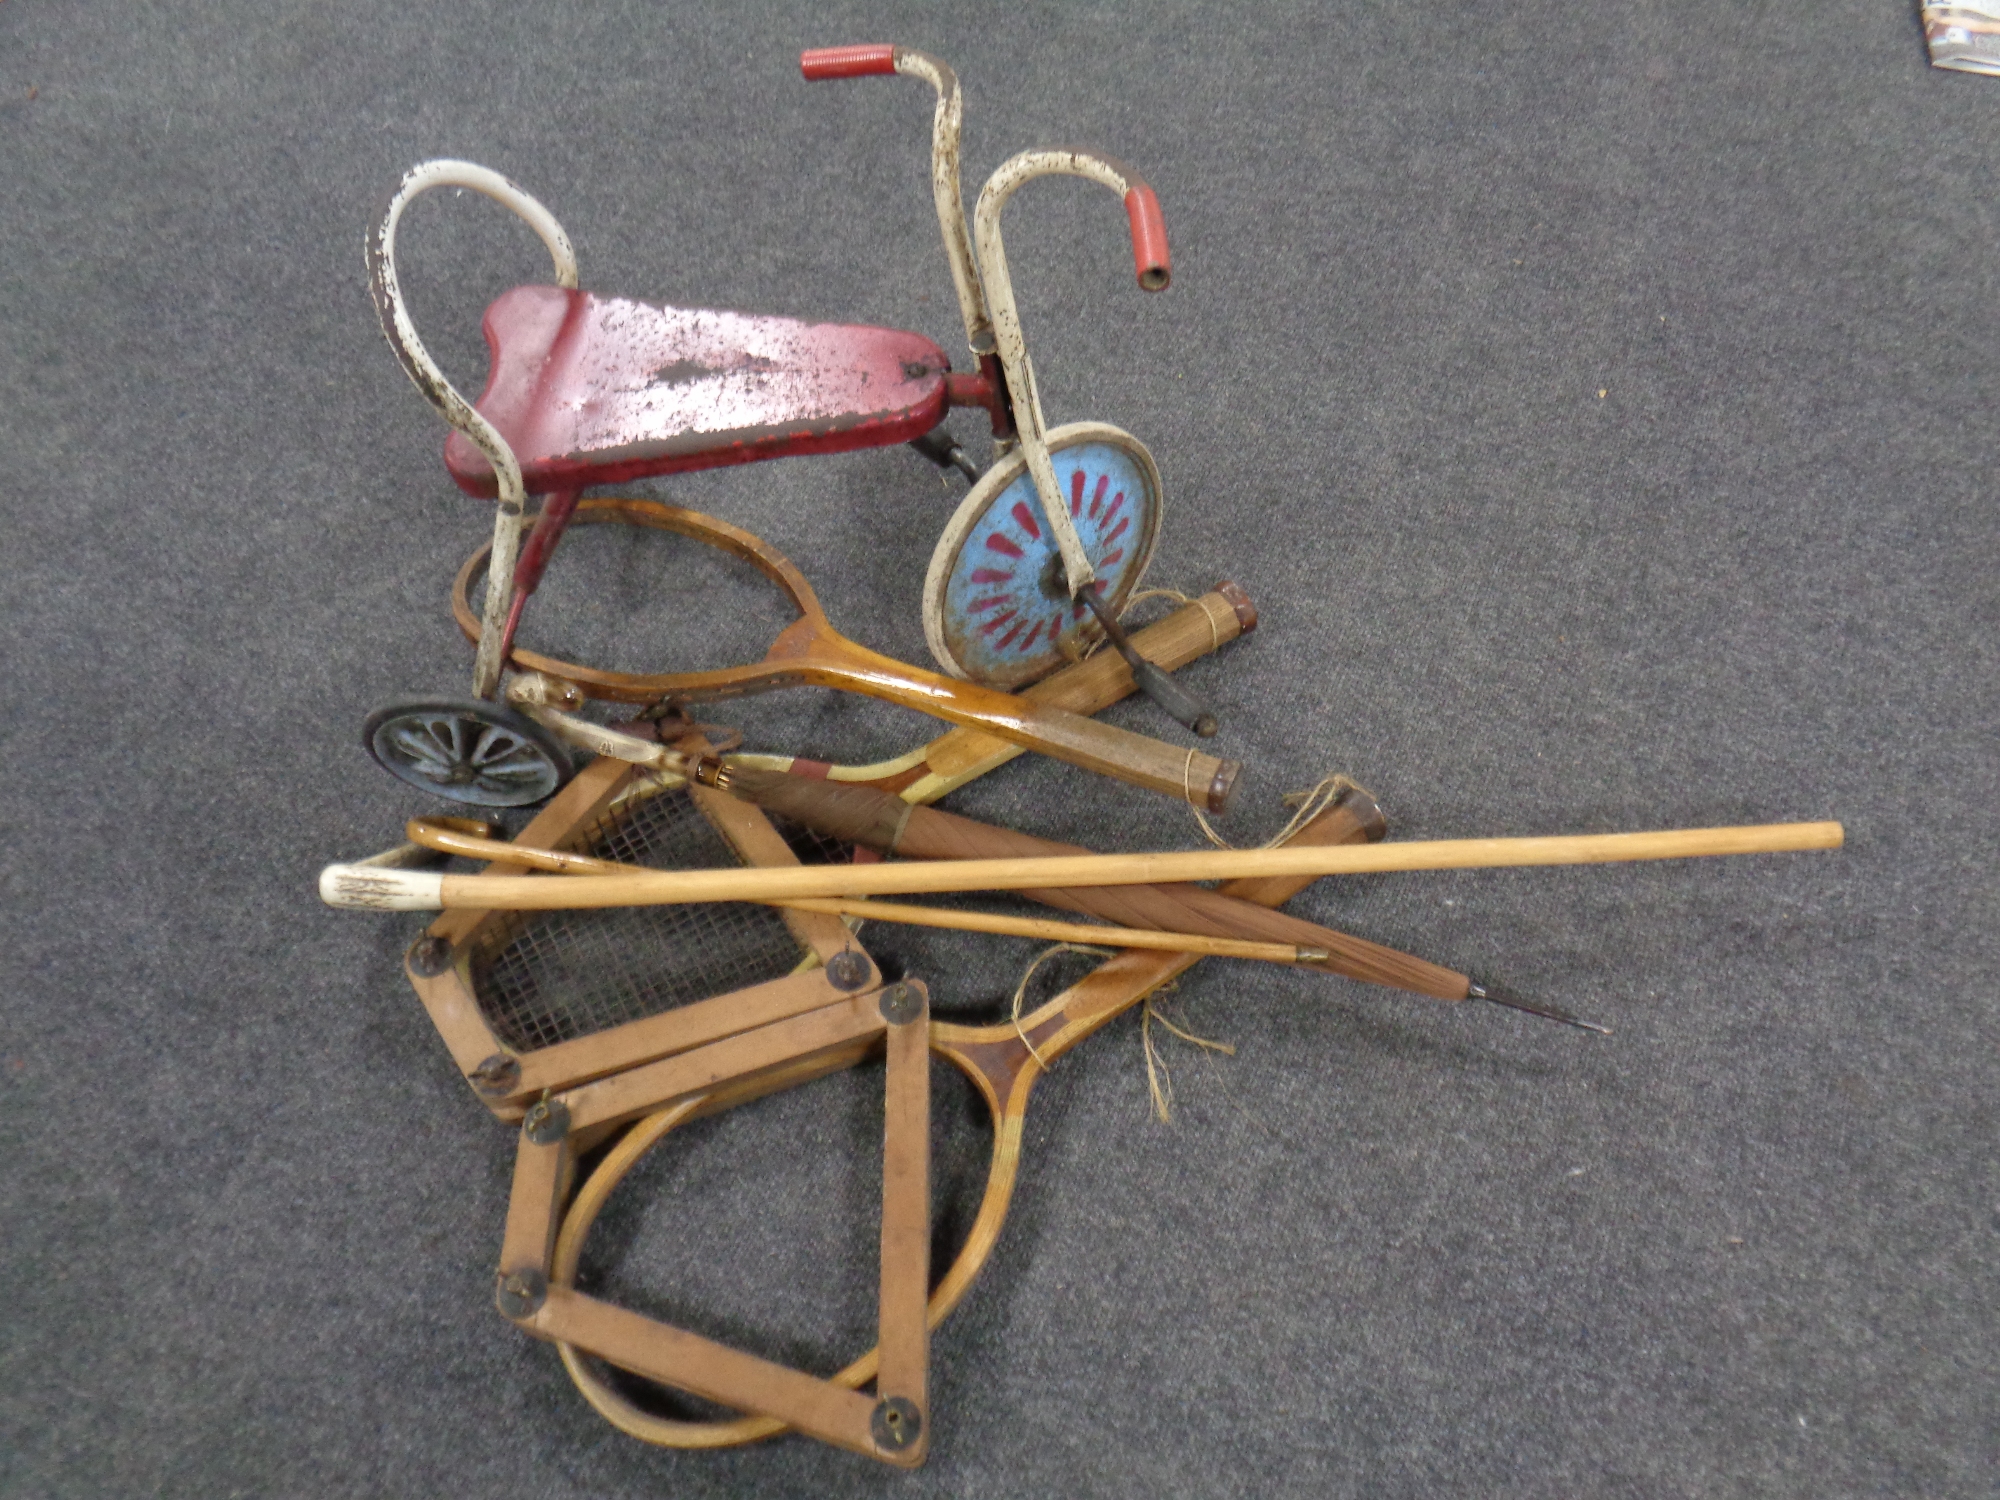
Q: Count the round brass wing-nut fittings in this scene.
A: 7